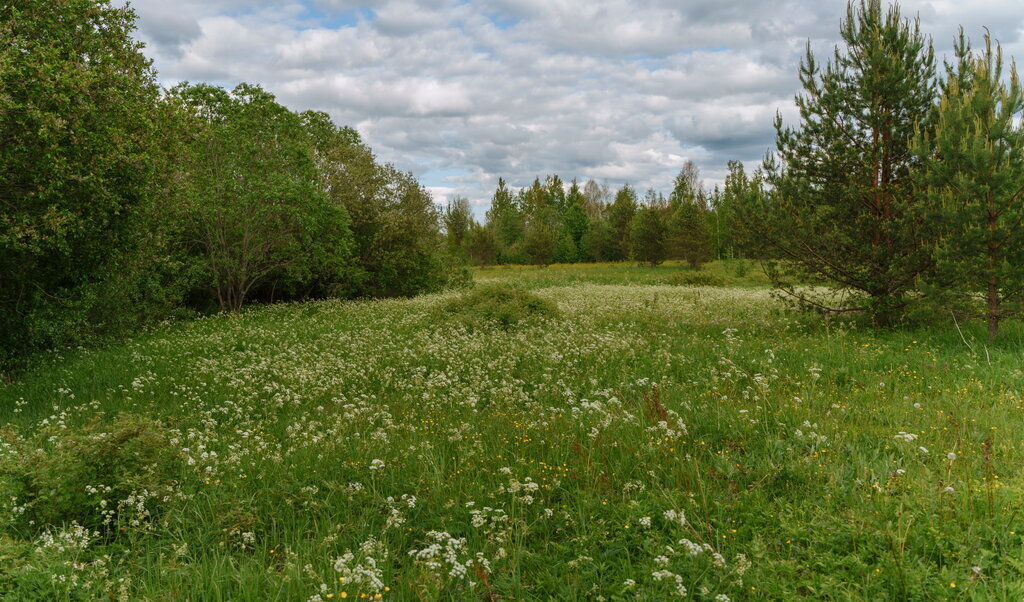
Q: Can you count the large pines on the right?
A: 2